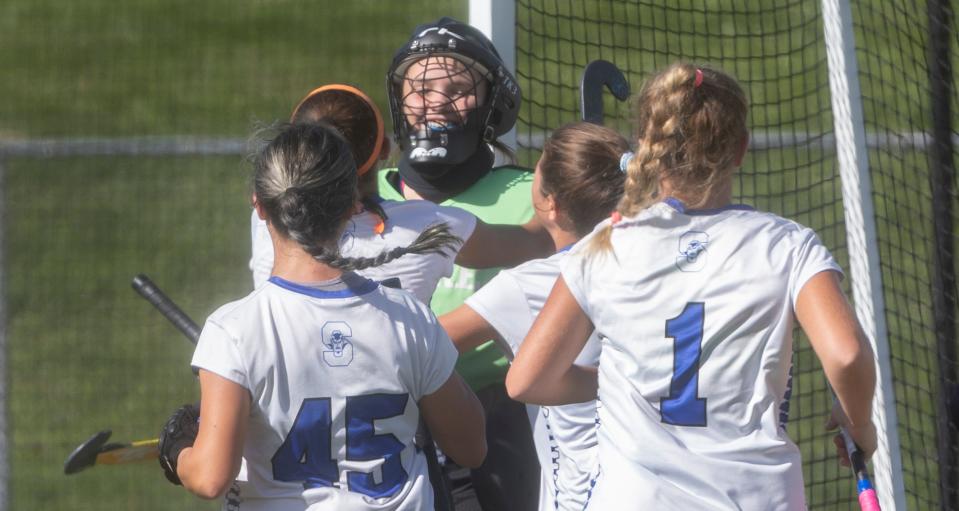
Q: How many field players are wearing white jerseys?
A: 4